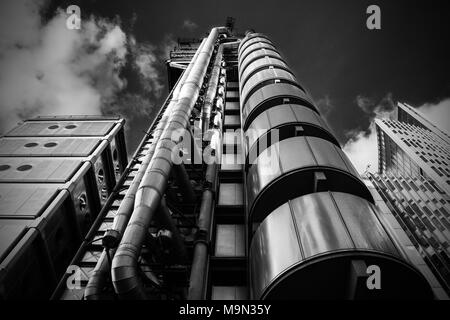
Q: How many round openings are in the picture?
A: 11